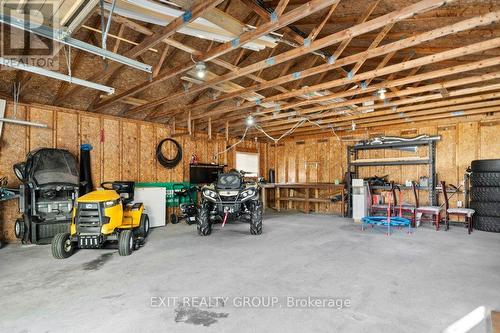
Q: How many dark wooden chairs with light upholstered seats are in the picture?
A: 4